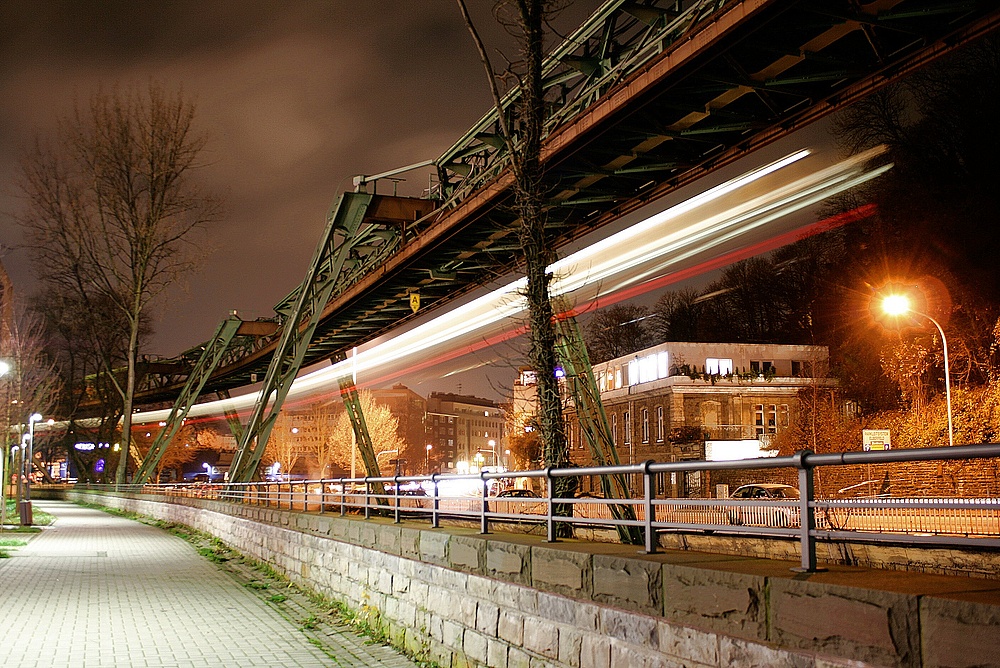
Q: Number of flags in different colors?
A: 0